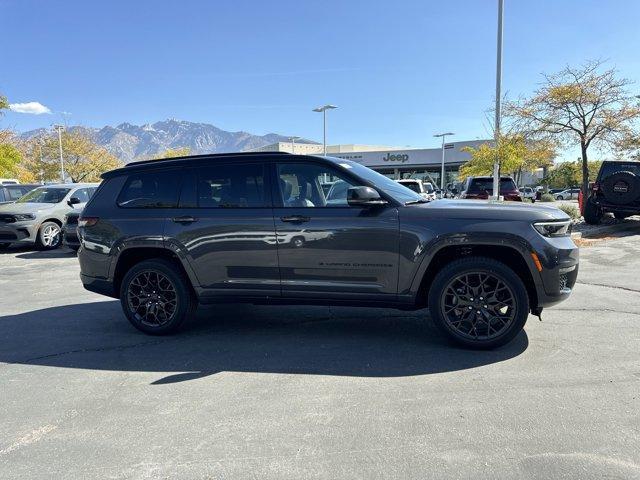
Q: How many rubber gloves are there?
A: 0